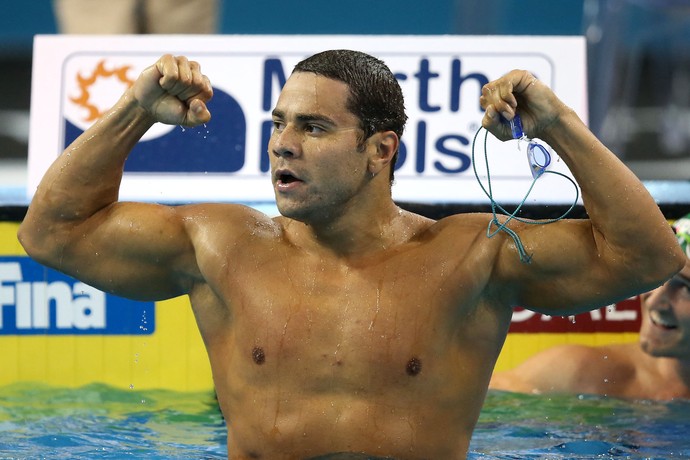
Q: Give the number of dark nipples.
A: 2